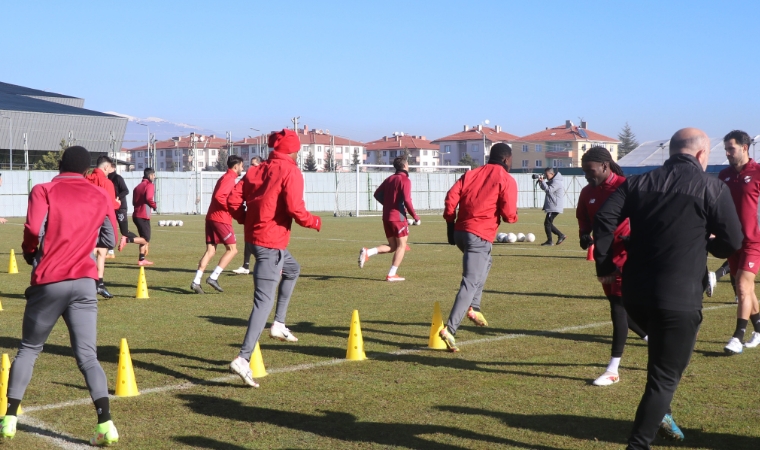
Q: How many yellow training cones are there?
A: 7